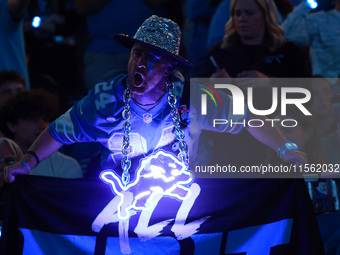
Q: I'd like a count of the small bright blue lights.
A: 2